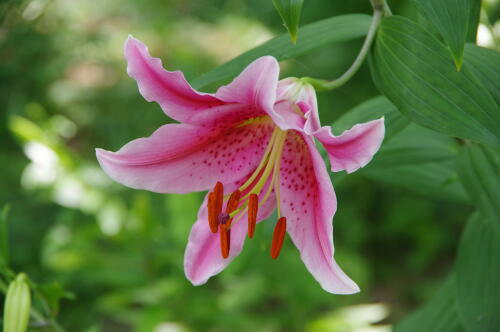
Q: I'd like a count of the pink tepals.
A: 6